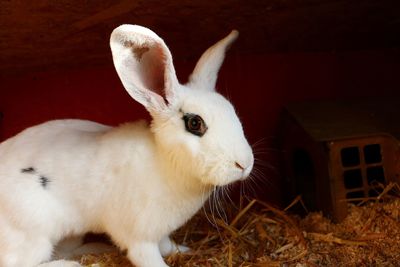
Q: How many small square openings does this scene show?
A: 6